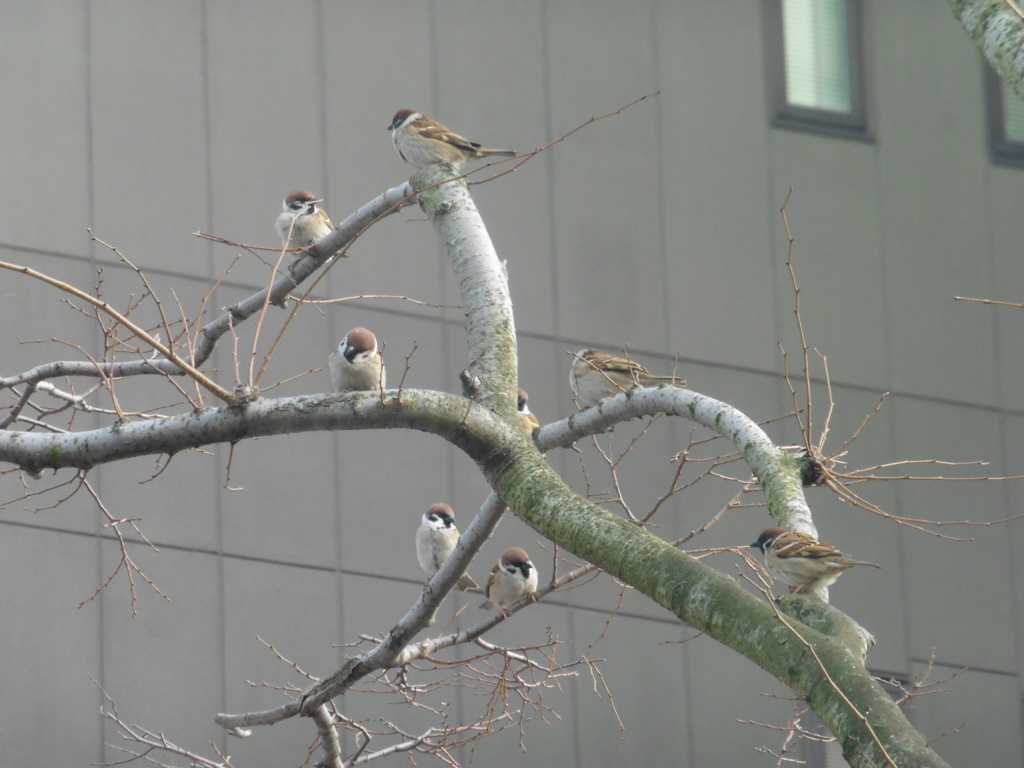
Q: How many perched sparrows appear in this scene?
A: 8